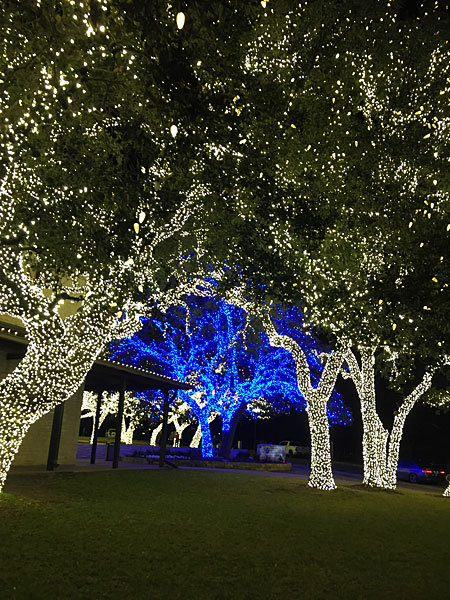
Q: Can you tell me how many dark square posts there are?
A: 4